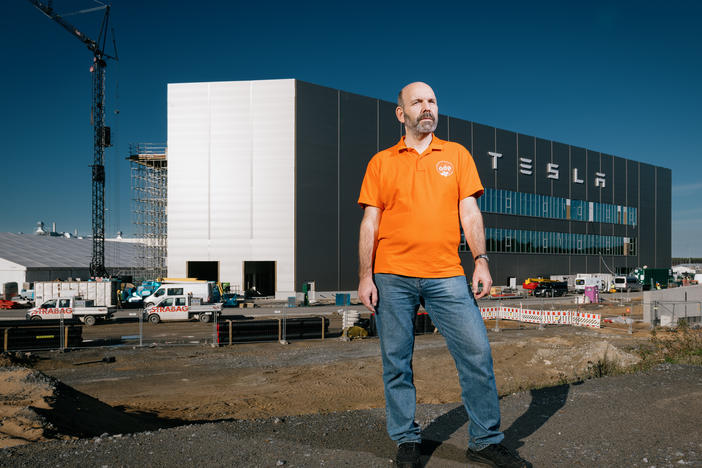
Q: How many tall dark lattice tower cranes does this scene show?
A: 1